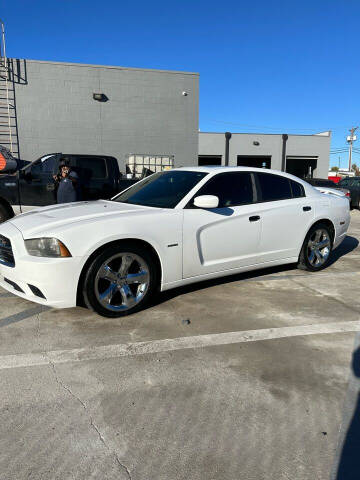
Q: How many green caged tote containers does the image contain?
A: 0